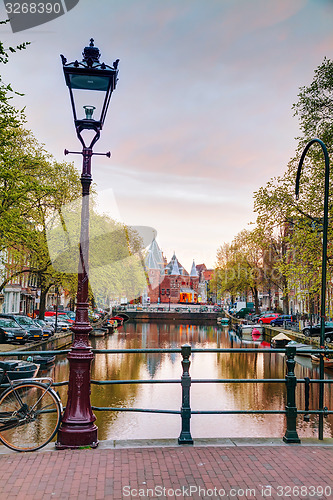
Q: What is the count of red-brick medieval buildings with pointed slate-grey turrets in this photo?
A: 1